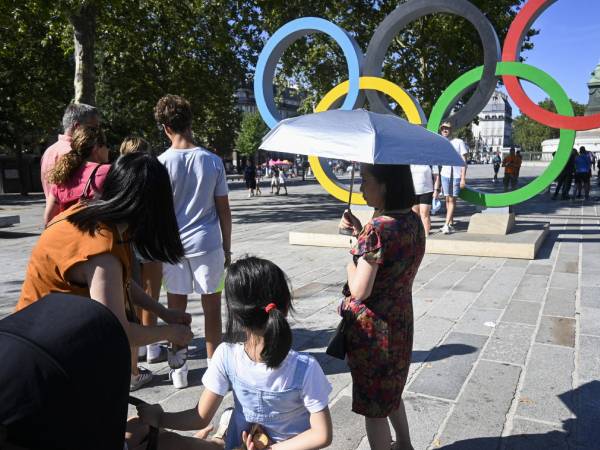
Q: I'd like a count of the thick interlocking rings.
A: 5